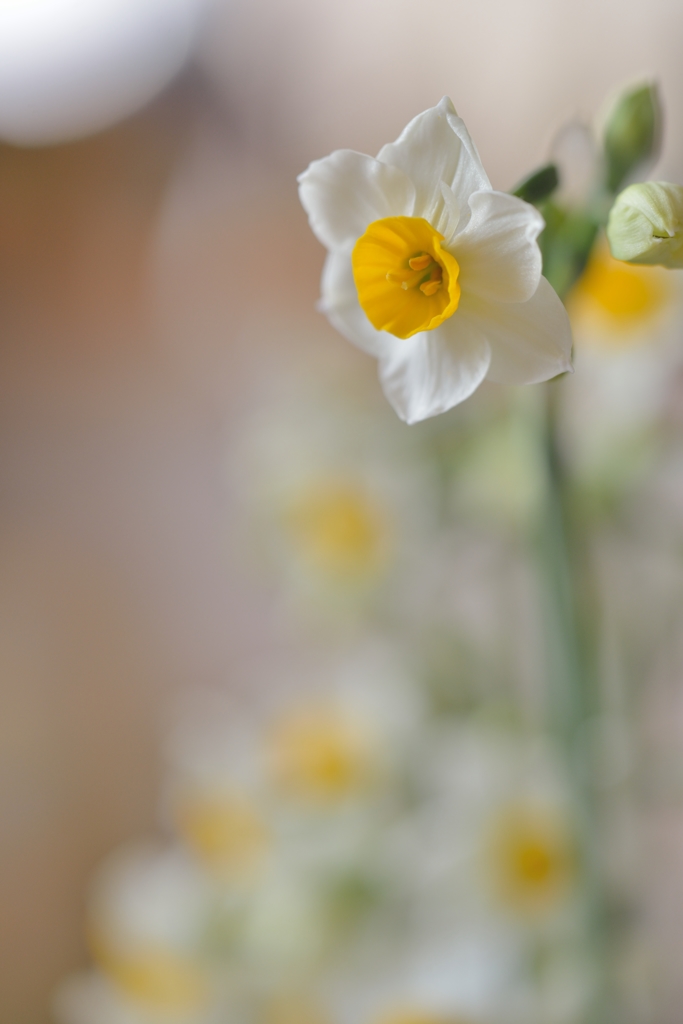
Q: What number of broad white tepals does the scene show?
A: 6